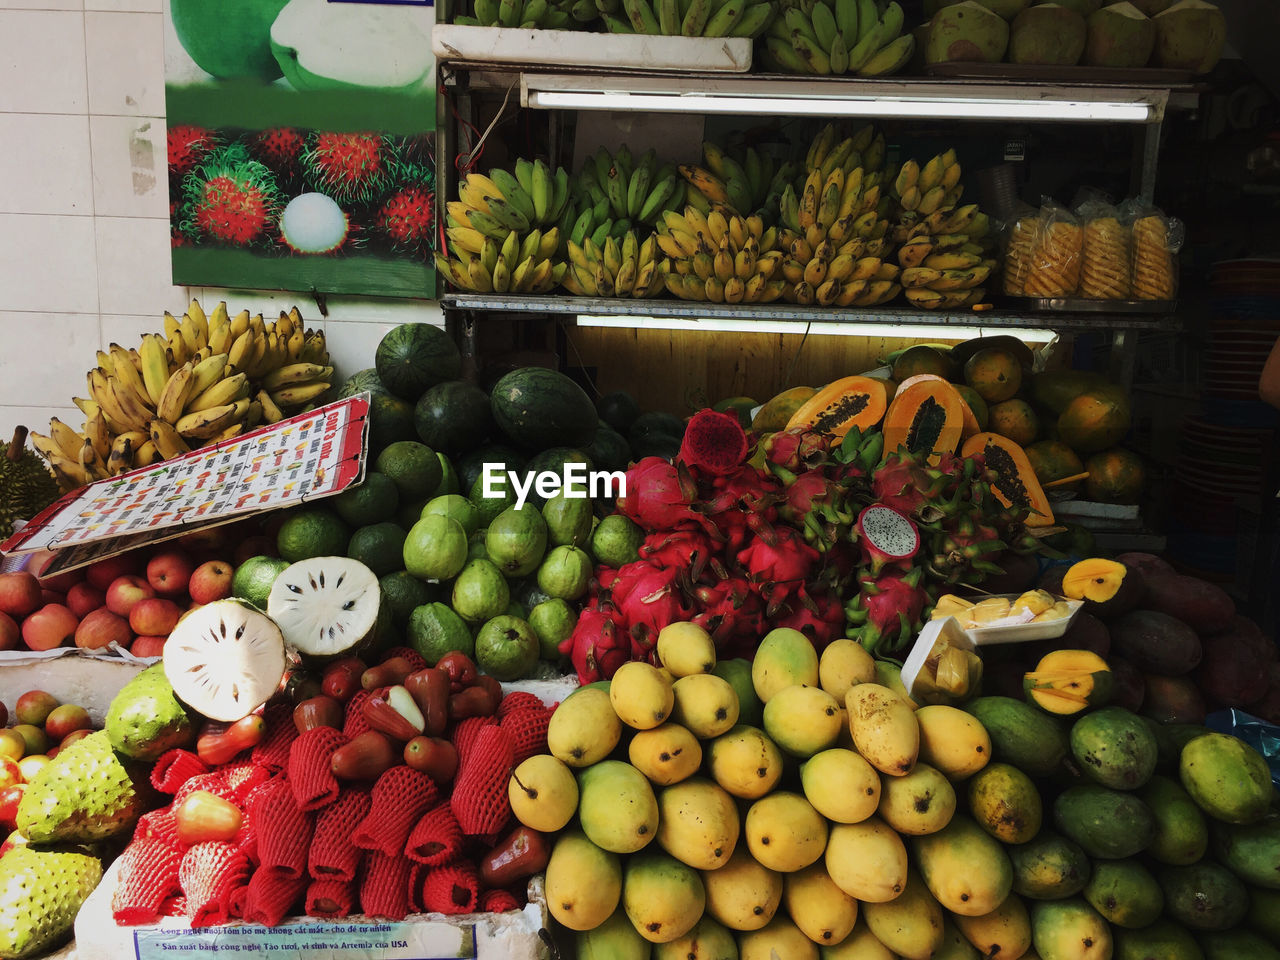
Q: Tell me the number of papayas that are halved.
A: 3